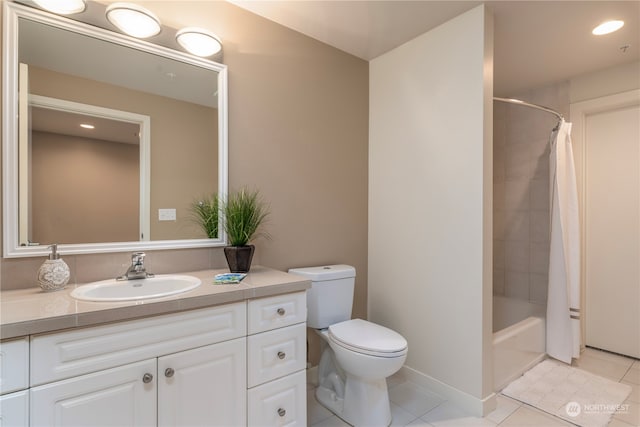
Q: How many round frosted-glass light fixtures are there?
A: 3